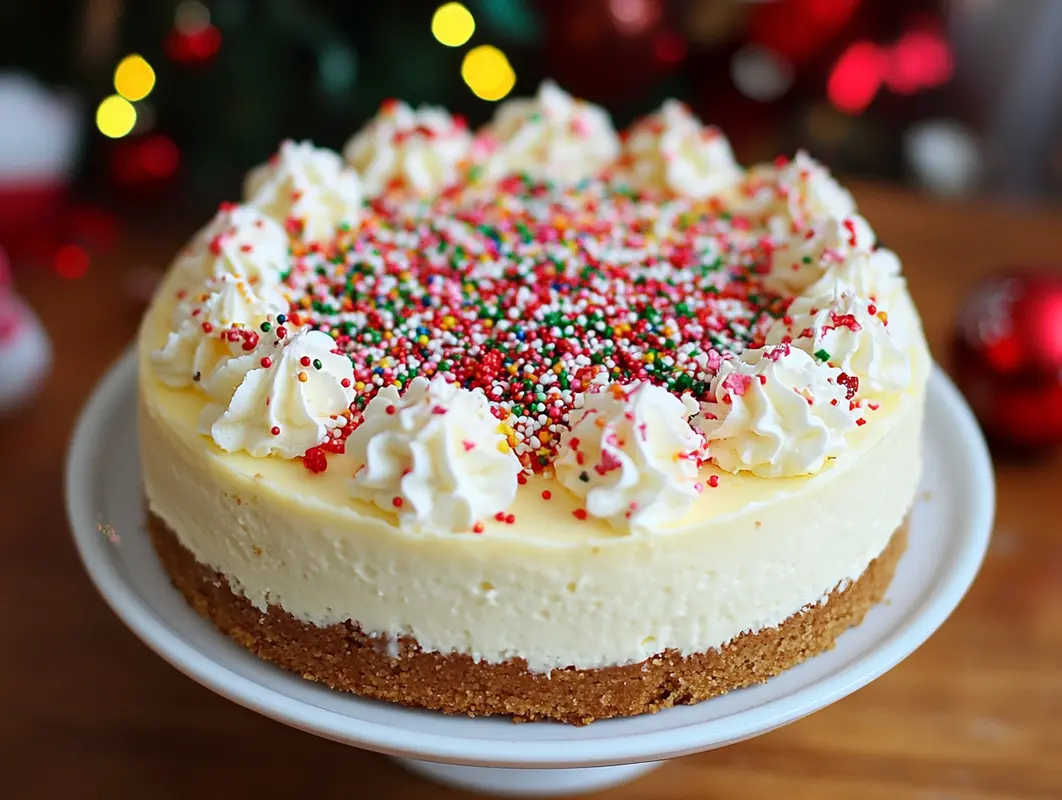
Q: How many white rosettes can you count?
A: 14